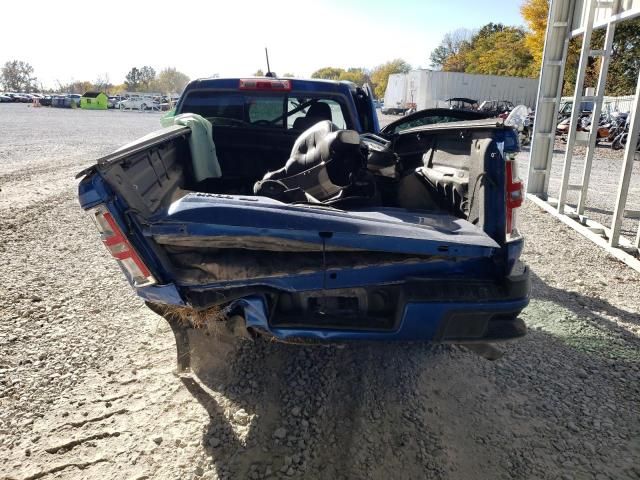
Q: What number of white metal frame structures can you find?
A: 1